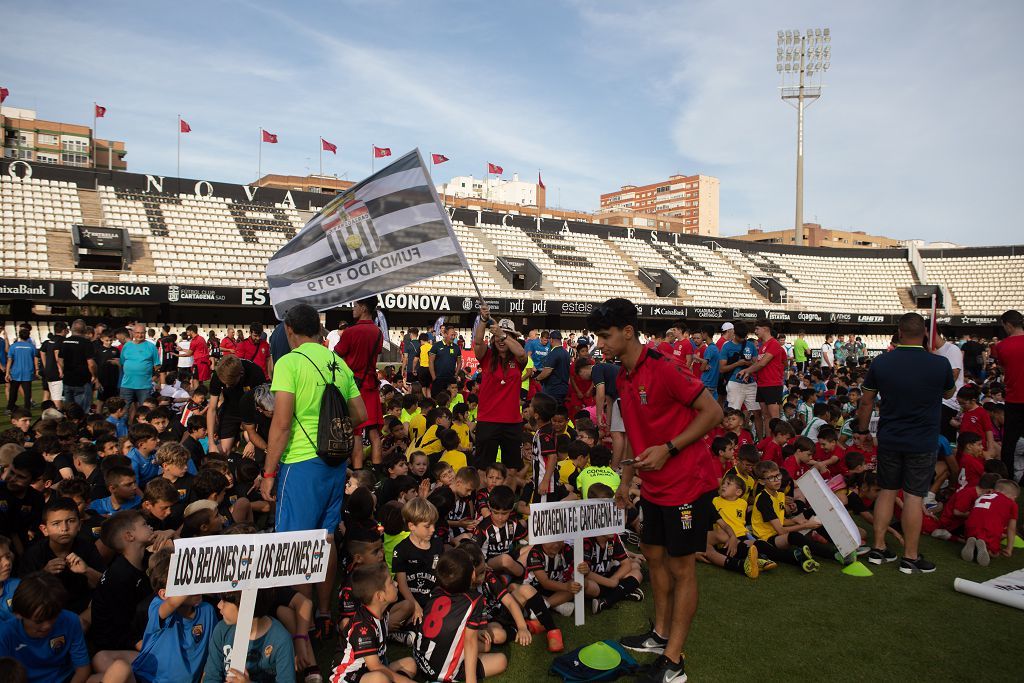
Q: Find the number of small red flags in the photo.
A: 9